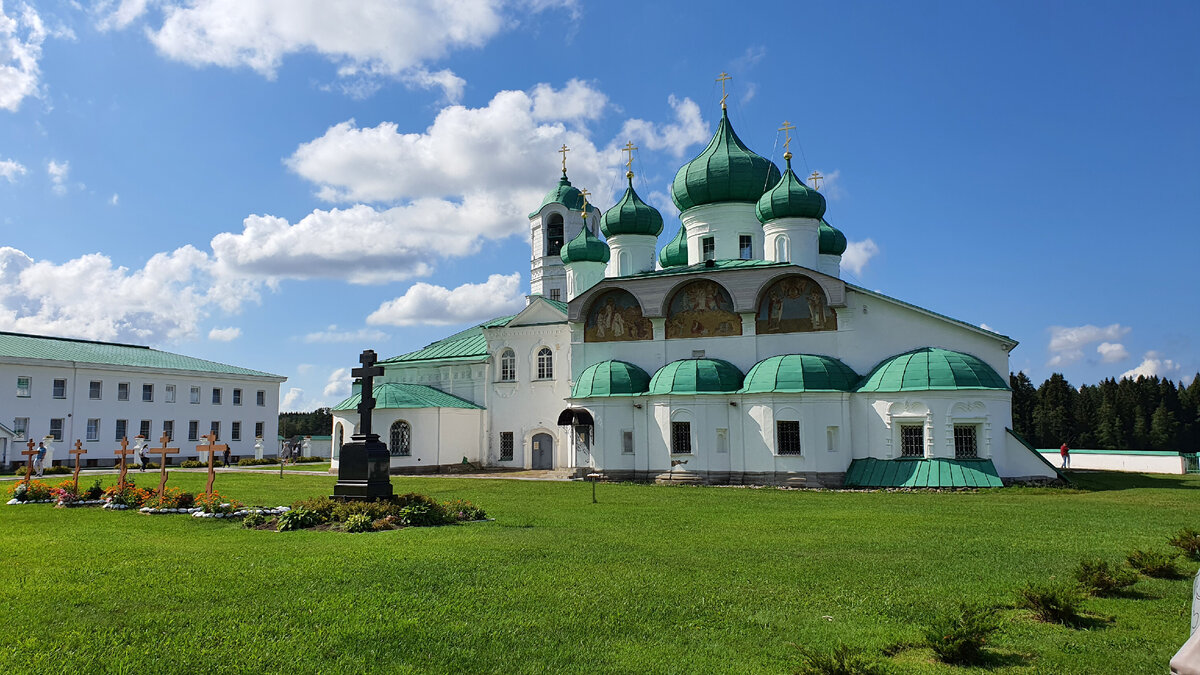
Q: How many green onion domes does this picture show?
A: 6